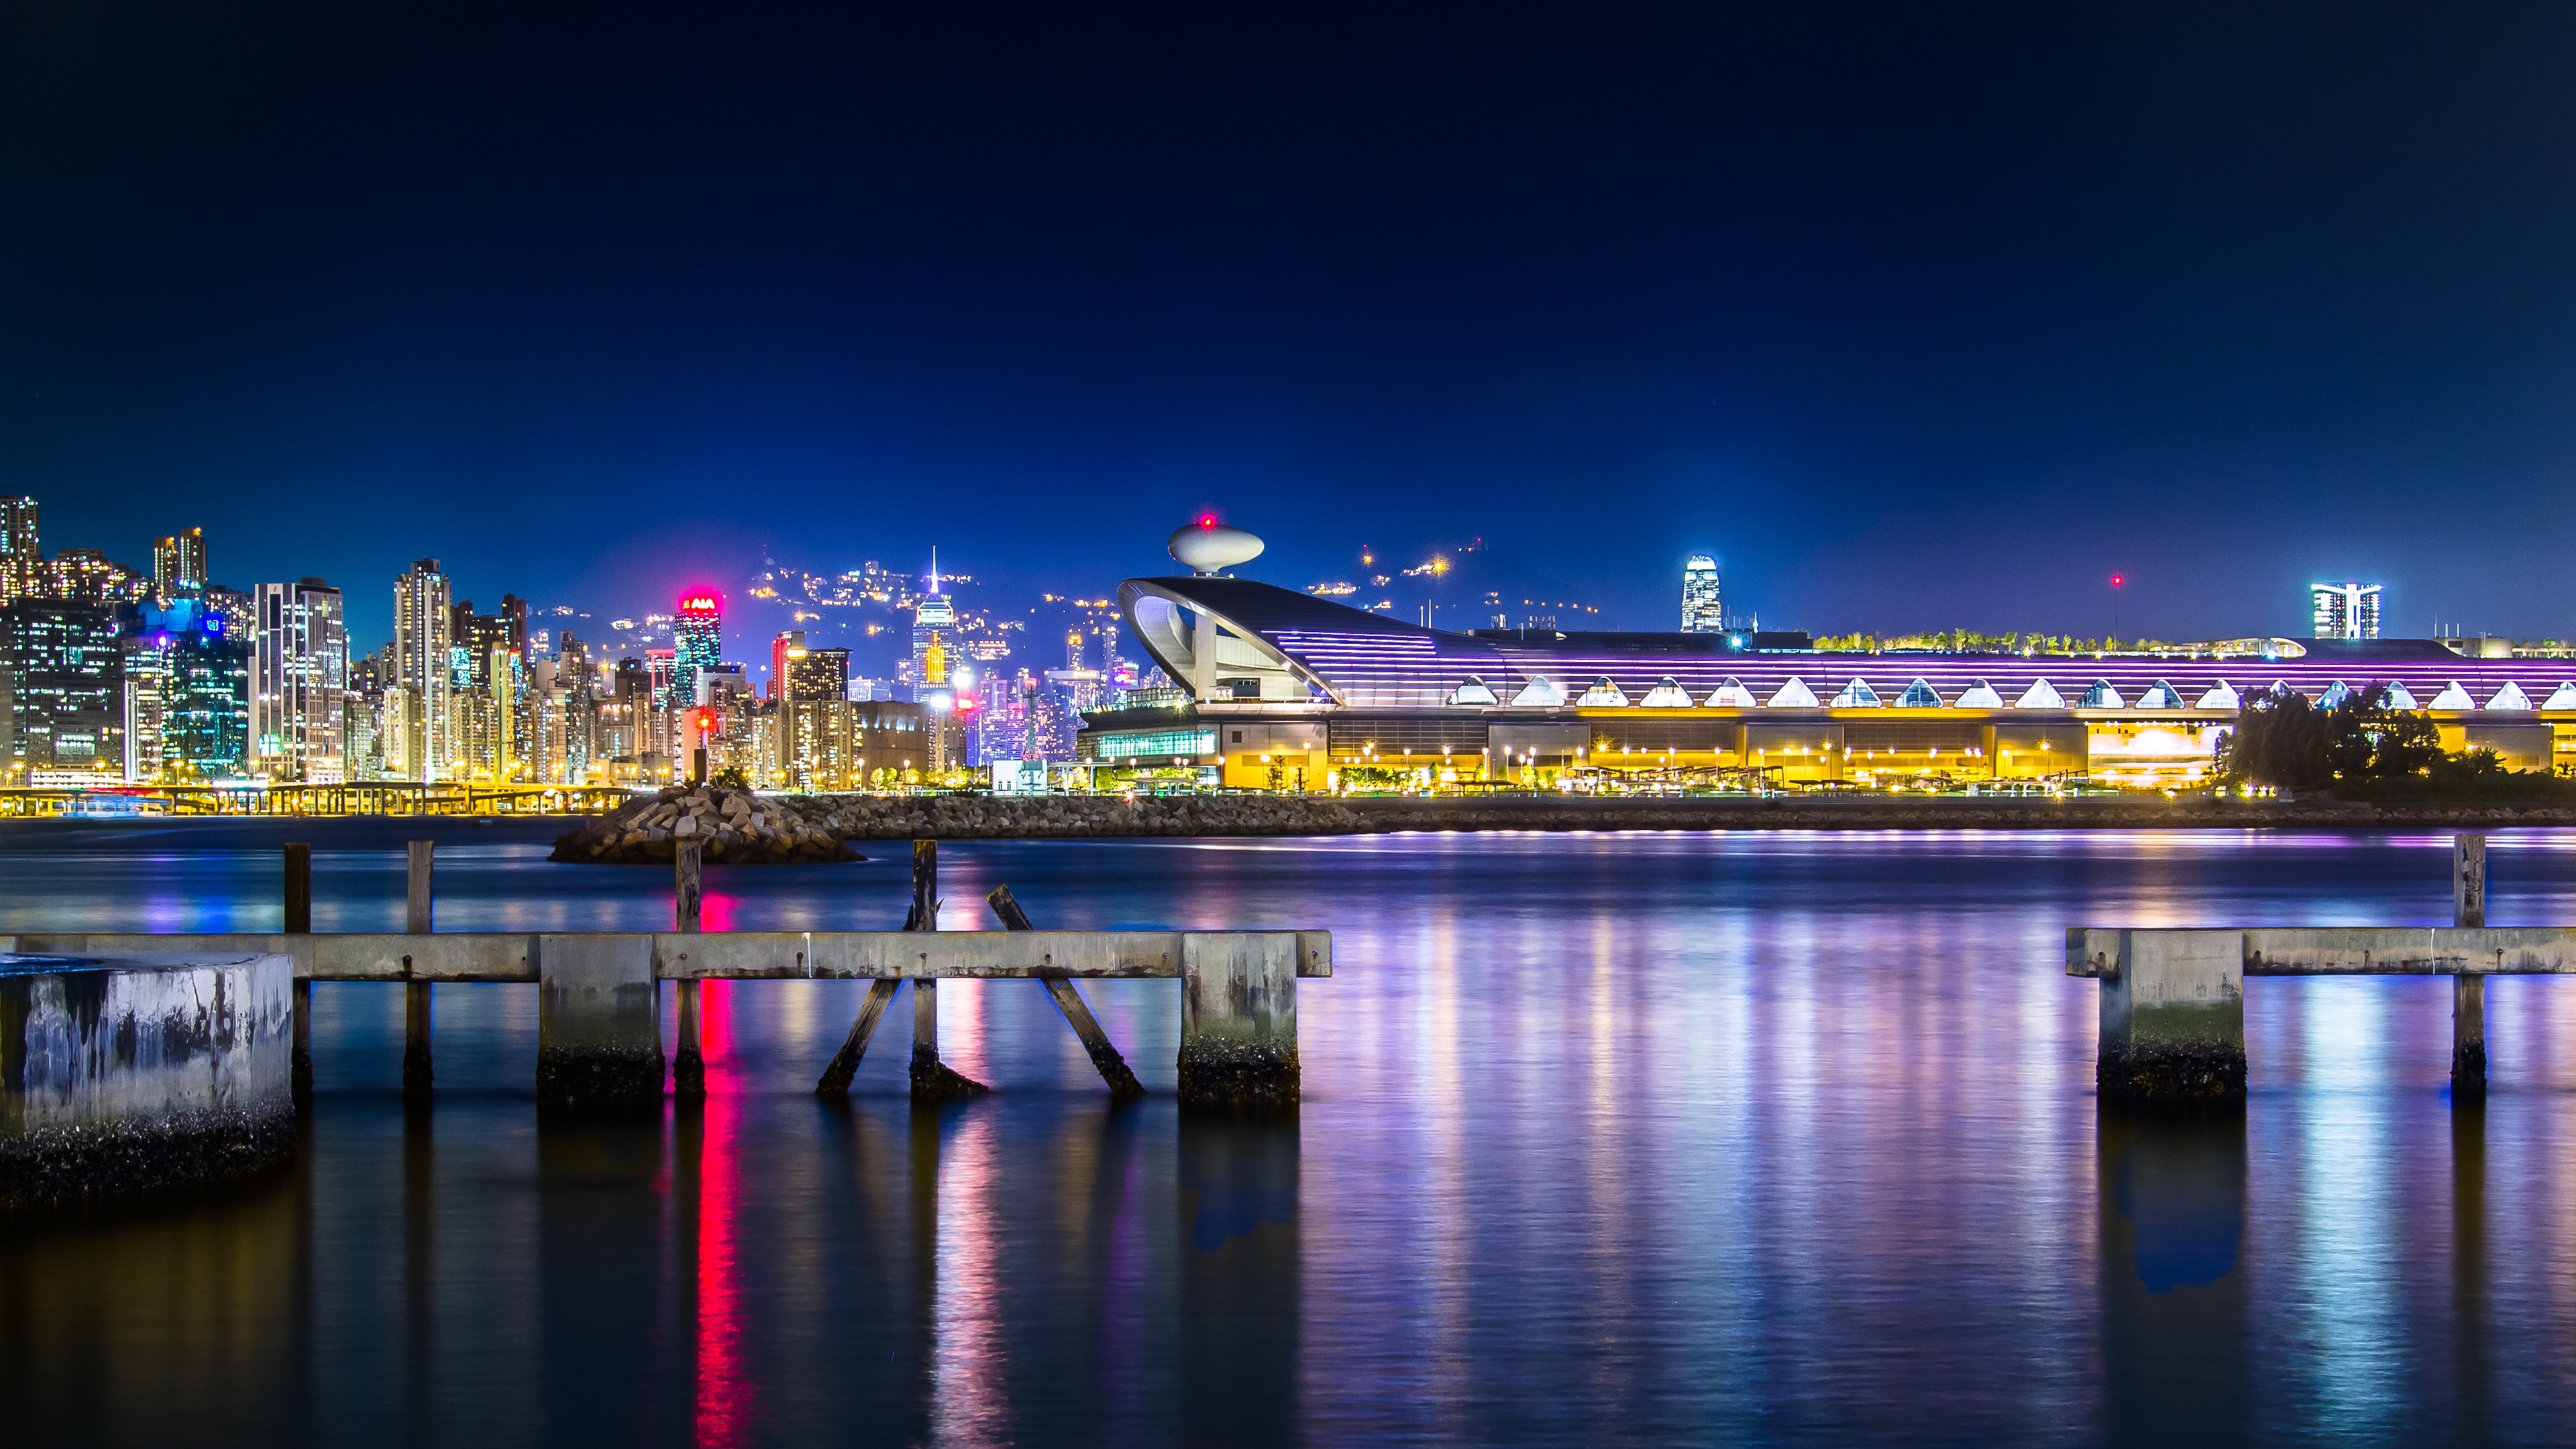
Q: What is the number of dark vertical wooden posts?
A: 5